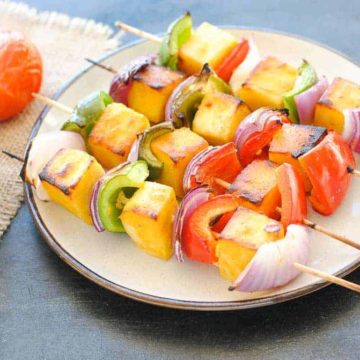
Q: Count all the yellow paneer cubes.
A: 12